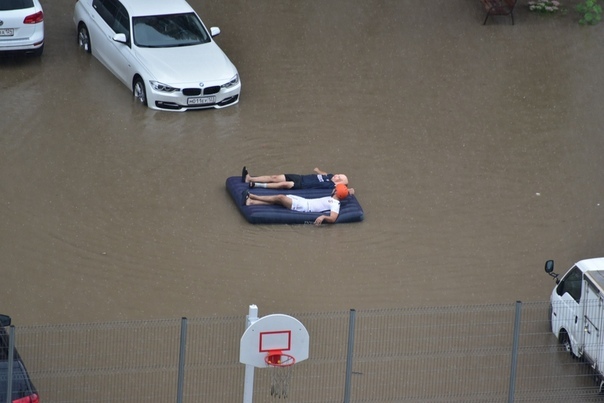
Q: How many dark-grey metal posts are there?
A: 4